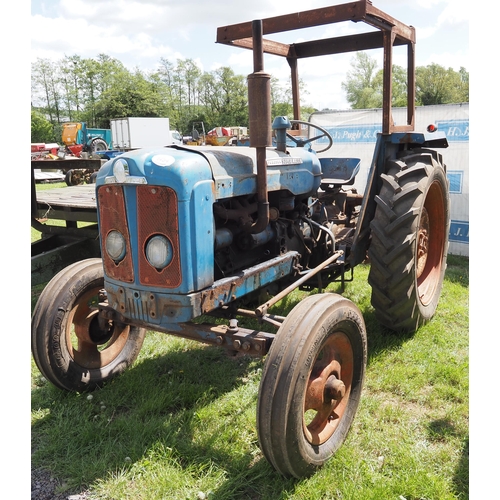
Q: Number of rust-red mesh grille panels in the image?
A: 2